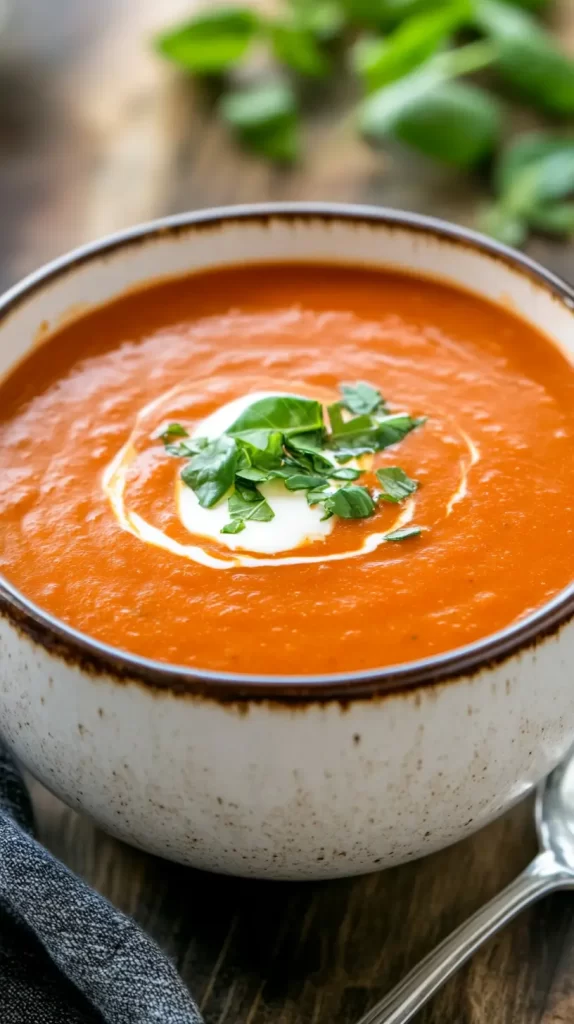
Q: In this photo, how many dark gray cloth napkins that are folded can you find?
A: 1